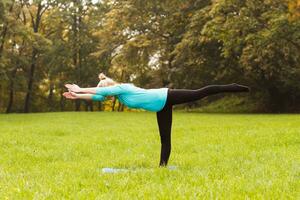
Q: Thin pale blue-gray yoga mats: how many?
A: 1